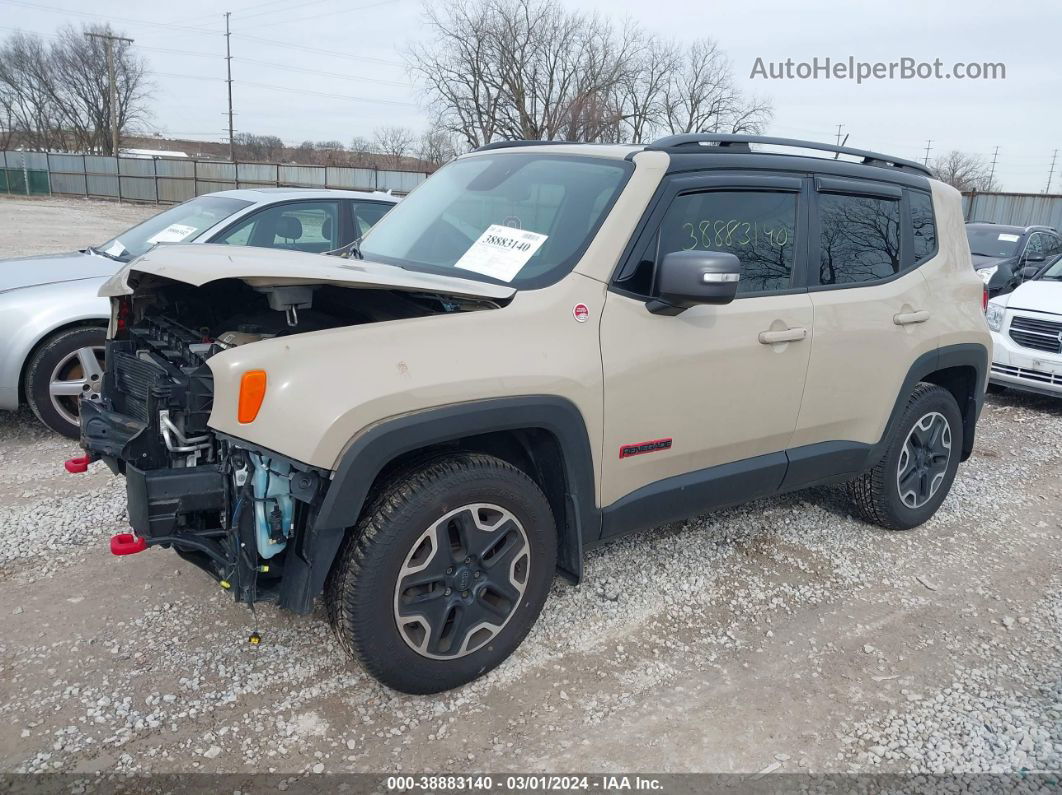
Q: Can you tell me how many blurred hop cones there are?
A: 0